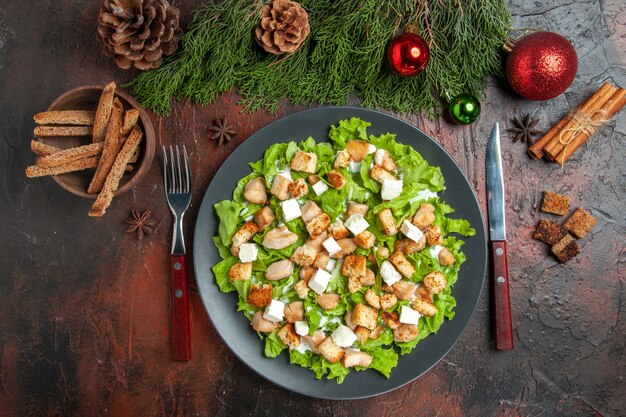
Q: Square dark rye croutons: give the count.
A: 4